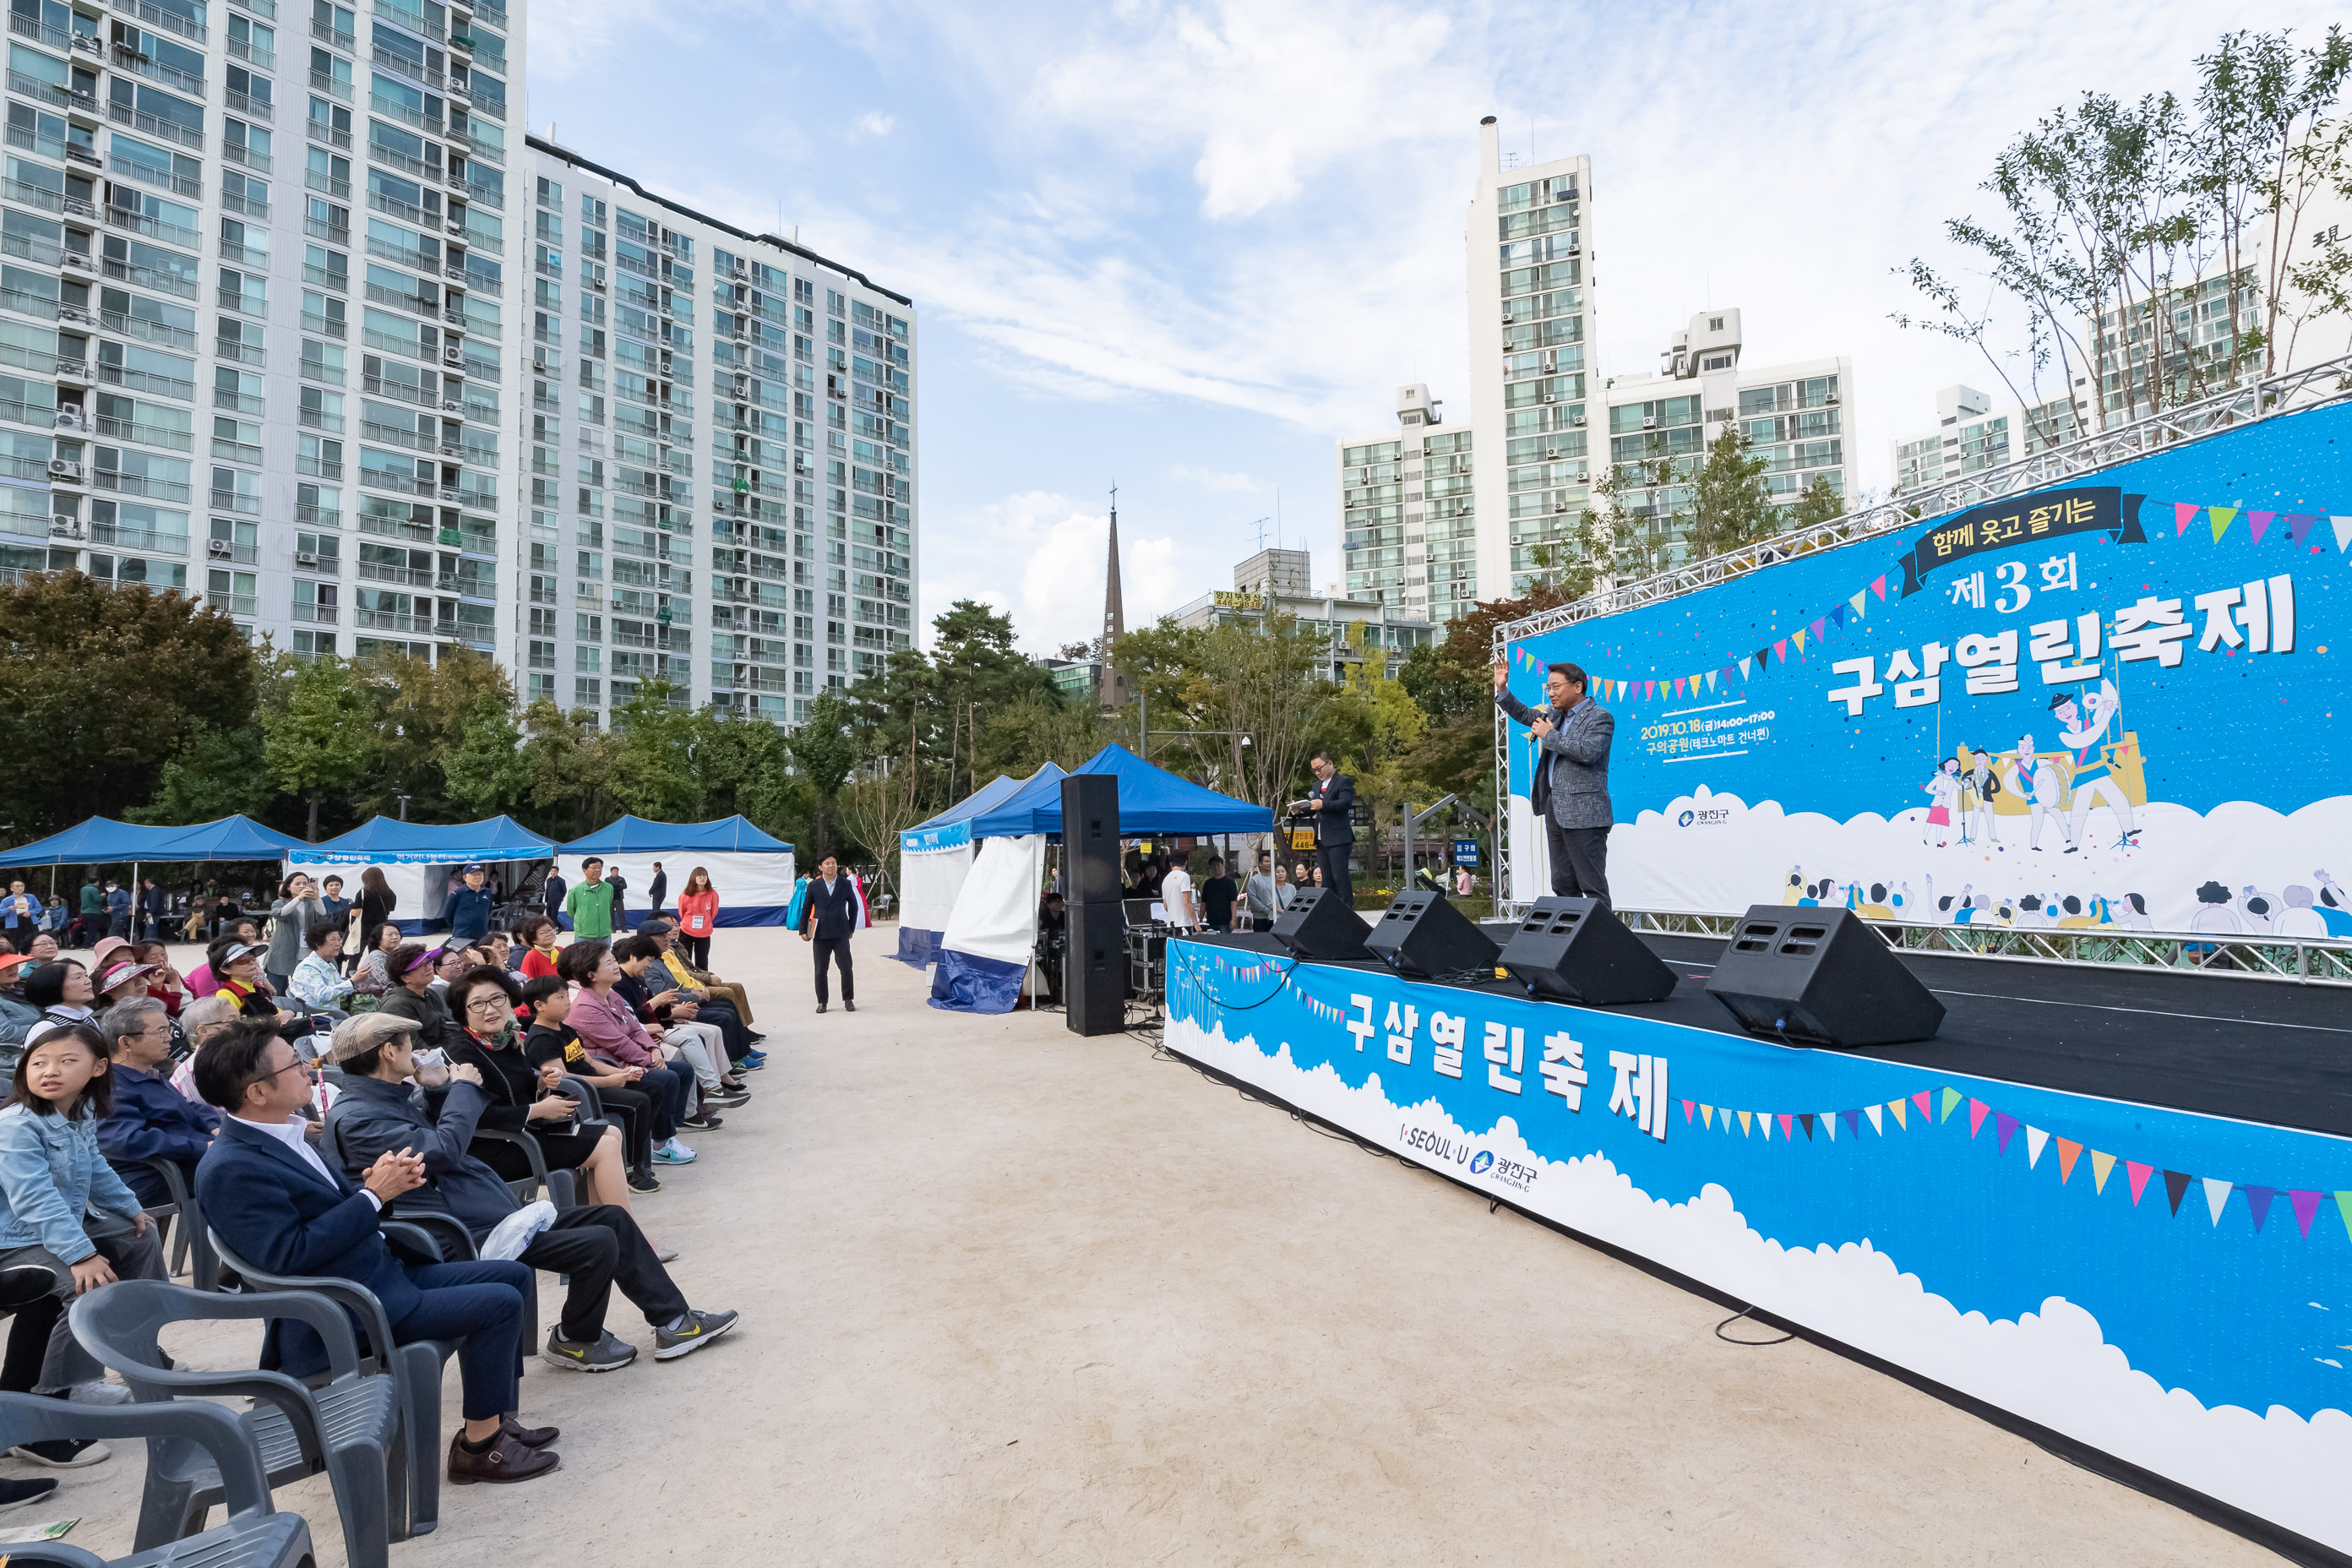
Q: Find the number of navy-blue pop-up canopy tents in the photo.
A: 5